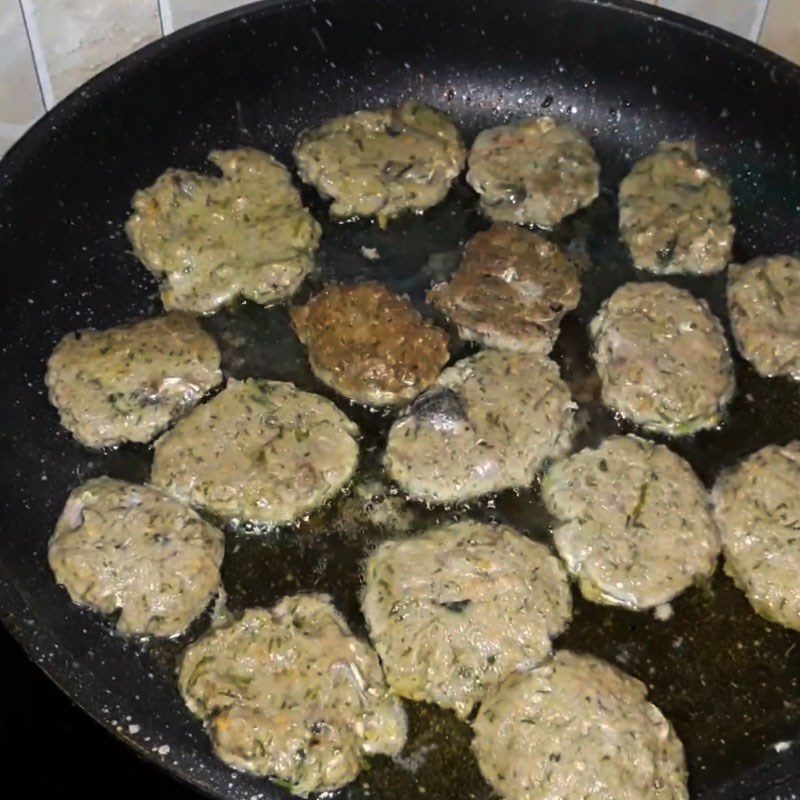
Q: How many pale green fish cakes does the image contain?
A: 15